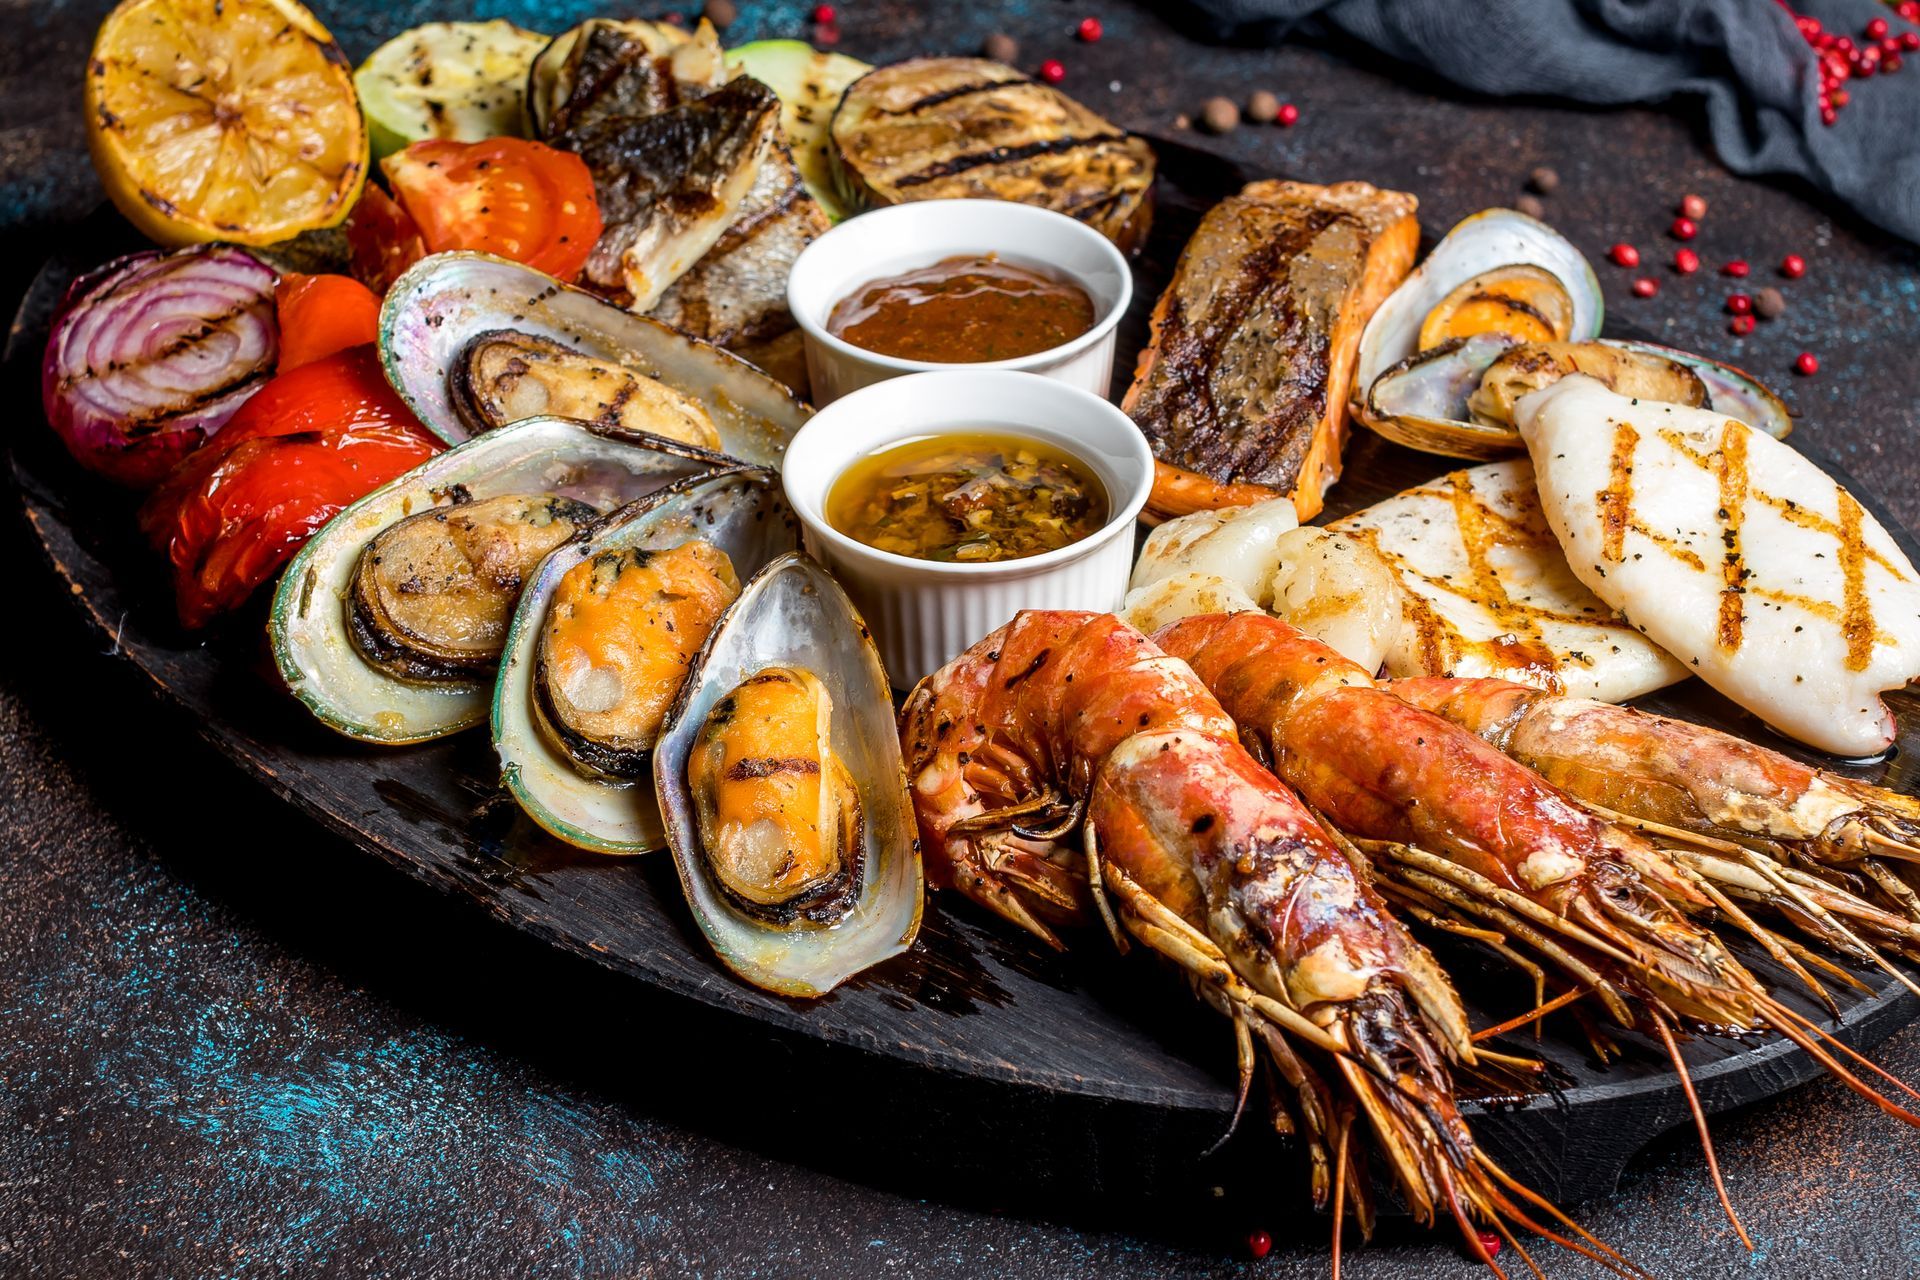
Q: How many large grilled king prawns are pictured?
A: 3